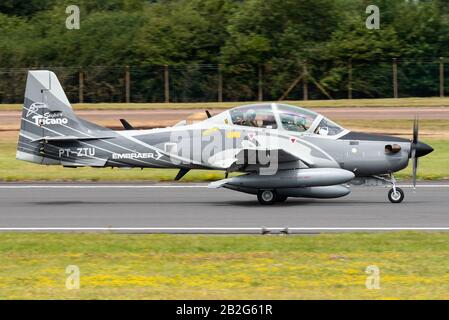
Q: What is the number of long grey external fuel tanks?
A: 2